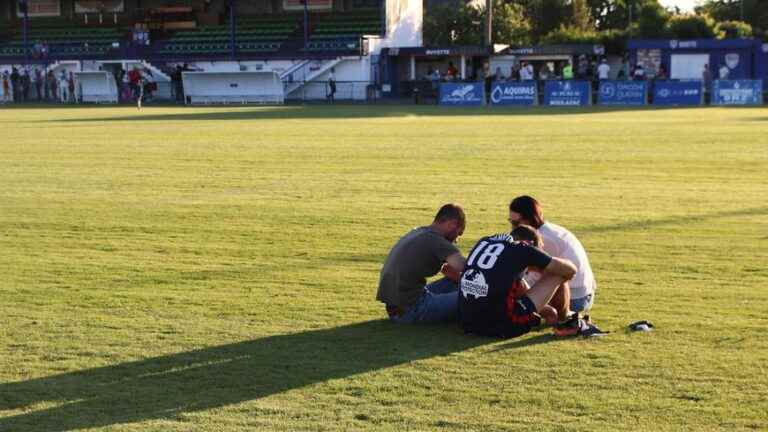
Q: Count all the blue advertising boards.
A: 6